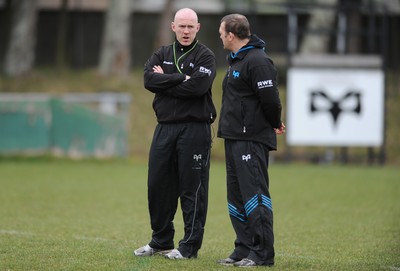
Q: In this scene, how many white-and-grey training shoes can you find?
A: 4